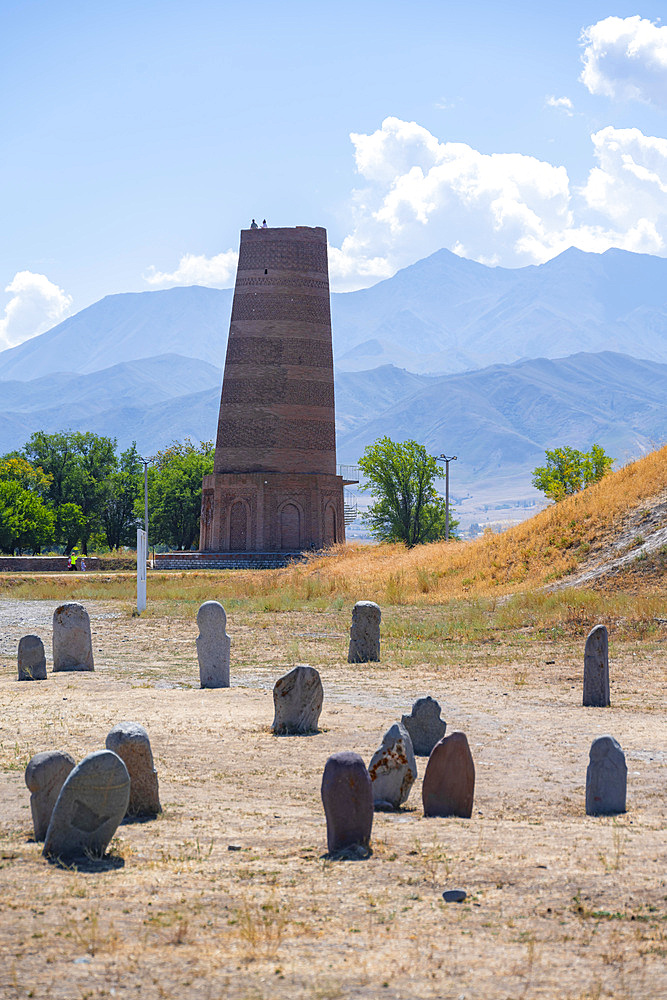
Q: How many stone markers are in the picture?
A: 14